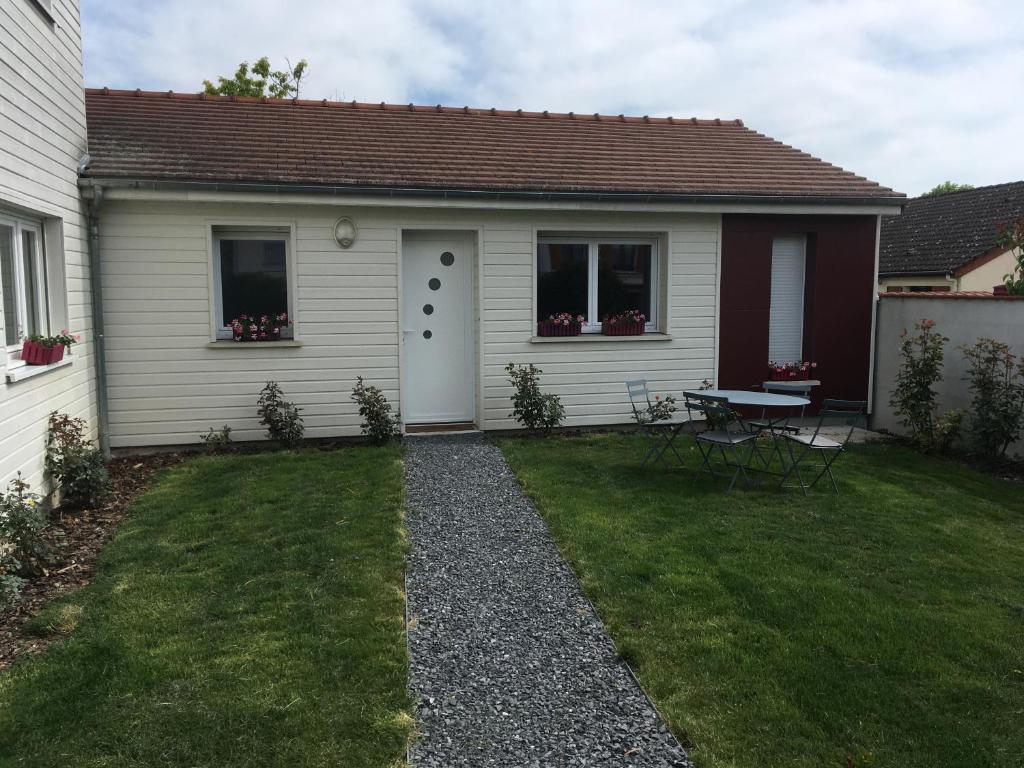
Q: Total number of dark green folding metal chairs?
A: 4